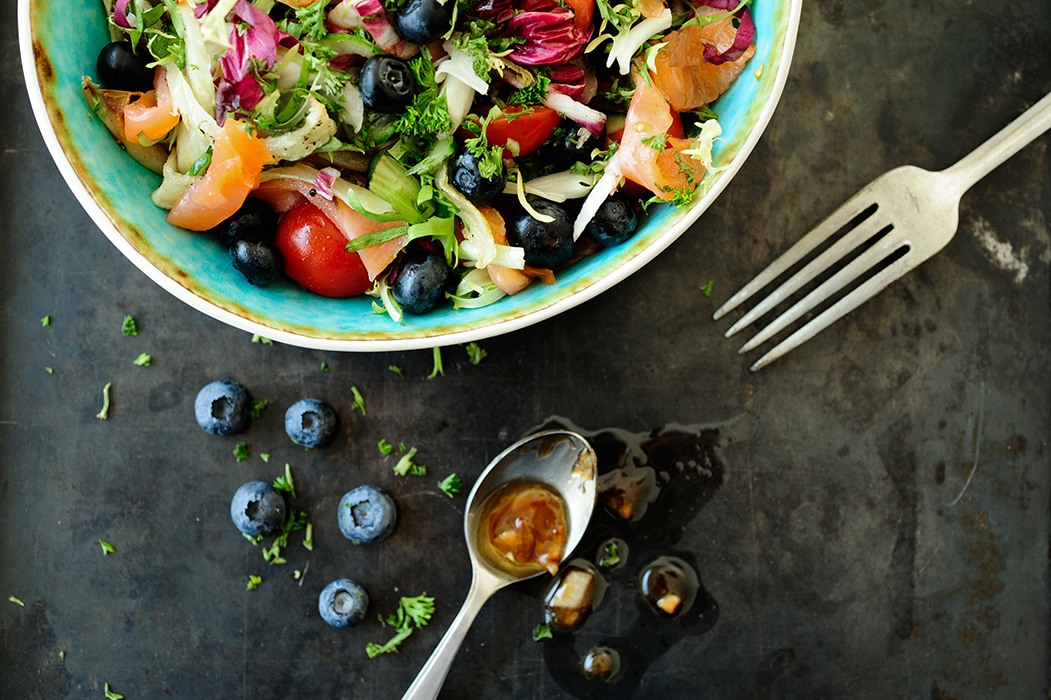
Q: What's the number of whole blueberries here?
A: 15